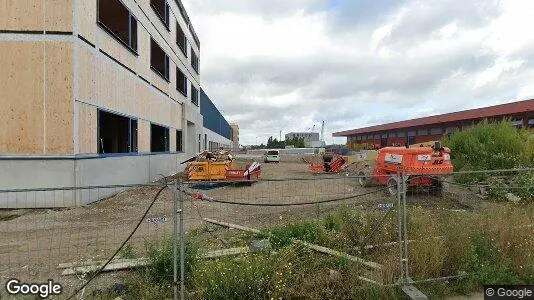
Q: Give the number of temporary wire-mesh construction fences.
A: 3